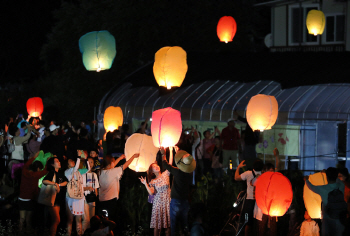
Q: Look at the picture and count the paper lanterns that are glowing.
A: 11